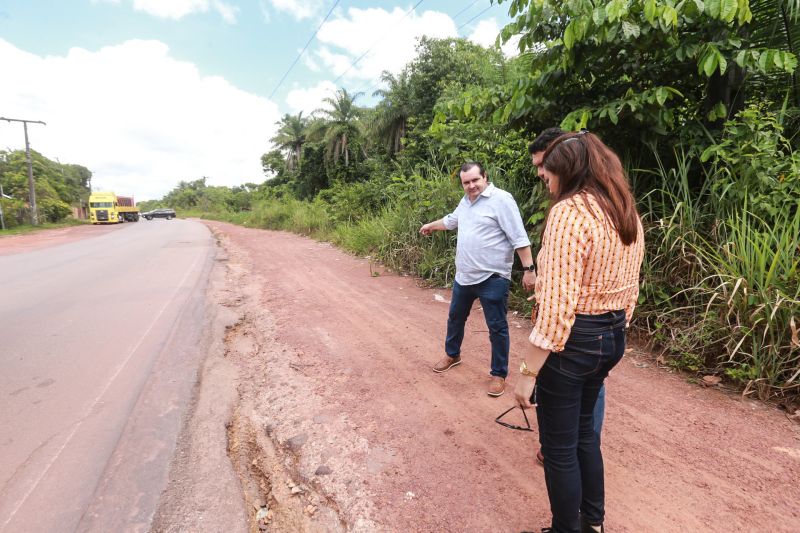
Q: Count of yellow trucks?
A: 1